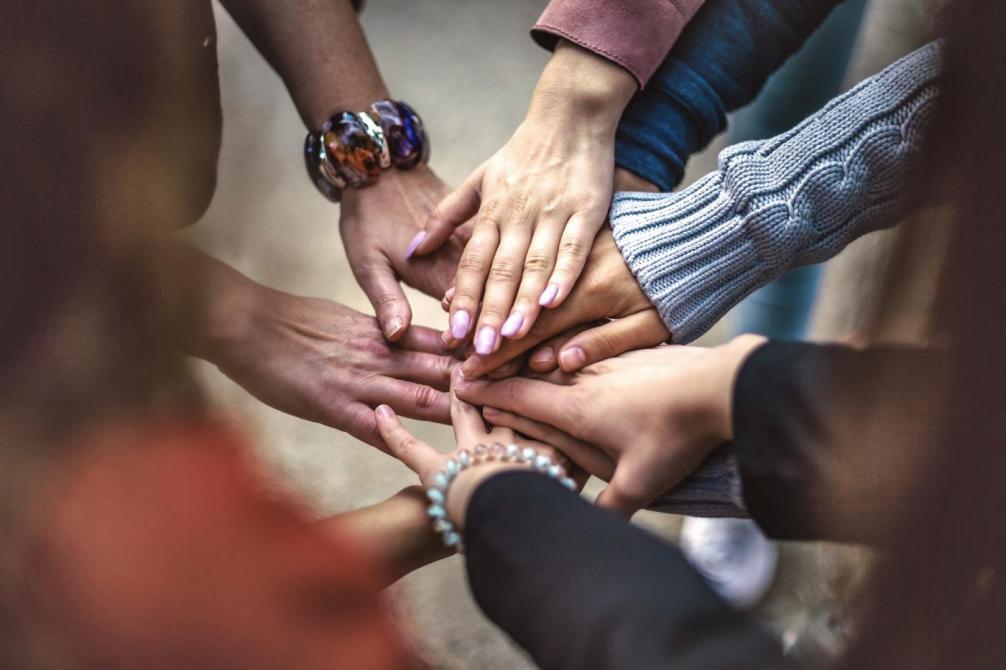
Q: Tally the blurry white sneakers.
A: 1